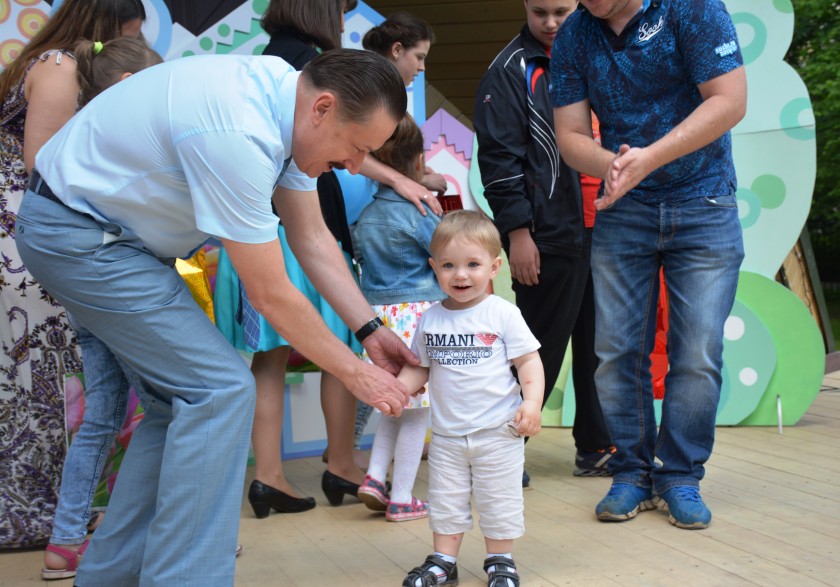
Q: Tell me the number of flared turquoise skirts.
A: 1